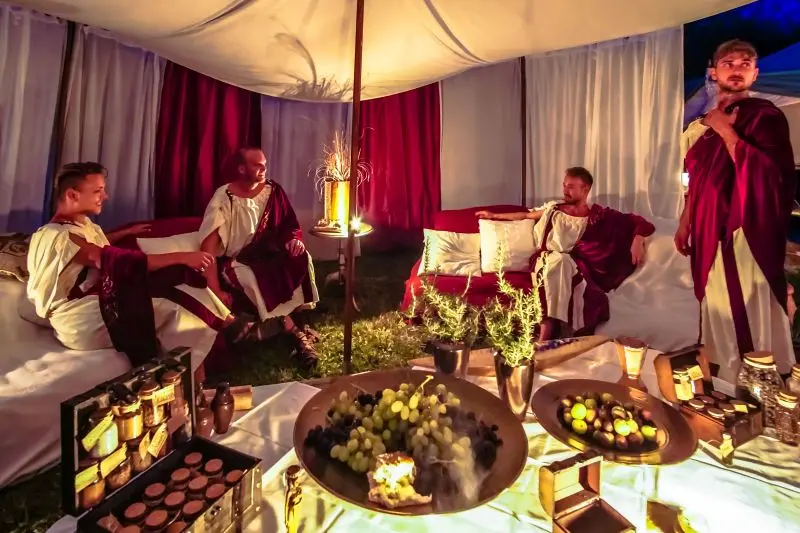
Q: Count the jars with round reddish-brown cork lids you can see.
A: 13